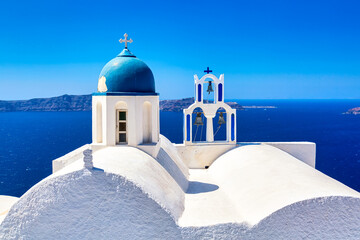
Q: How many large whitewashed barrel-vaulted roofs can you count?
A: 2